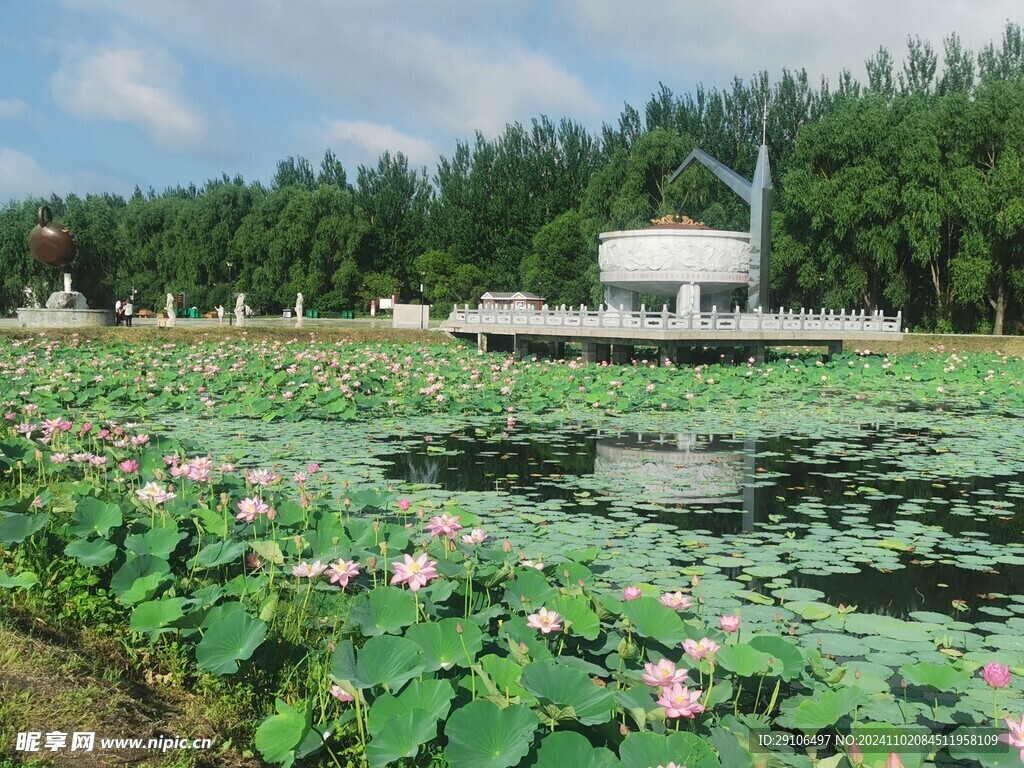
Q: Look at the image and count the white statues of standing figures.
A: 3